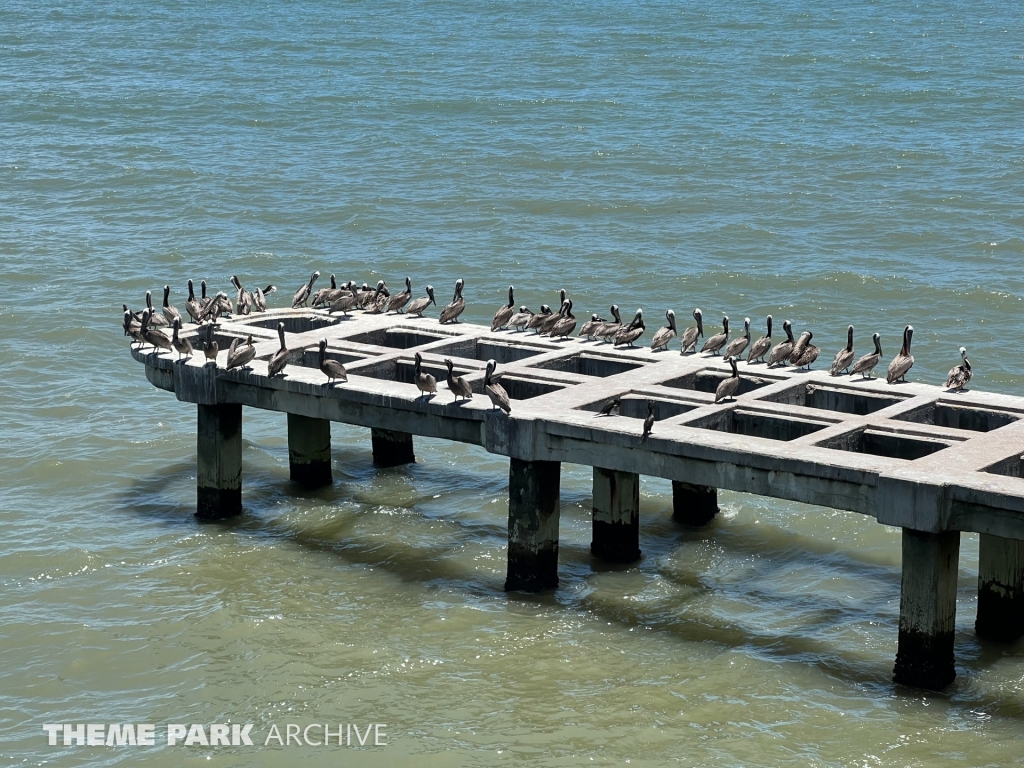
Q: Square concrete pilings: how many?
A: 8